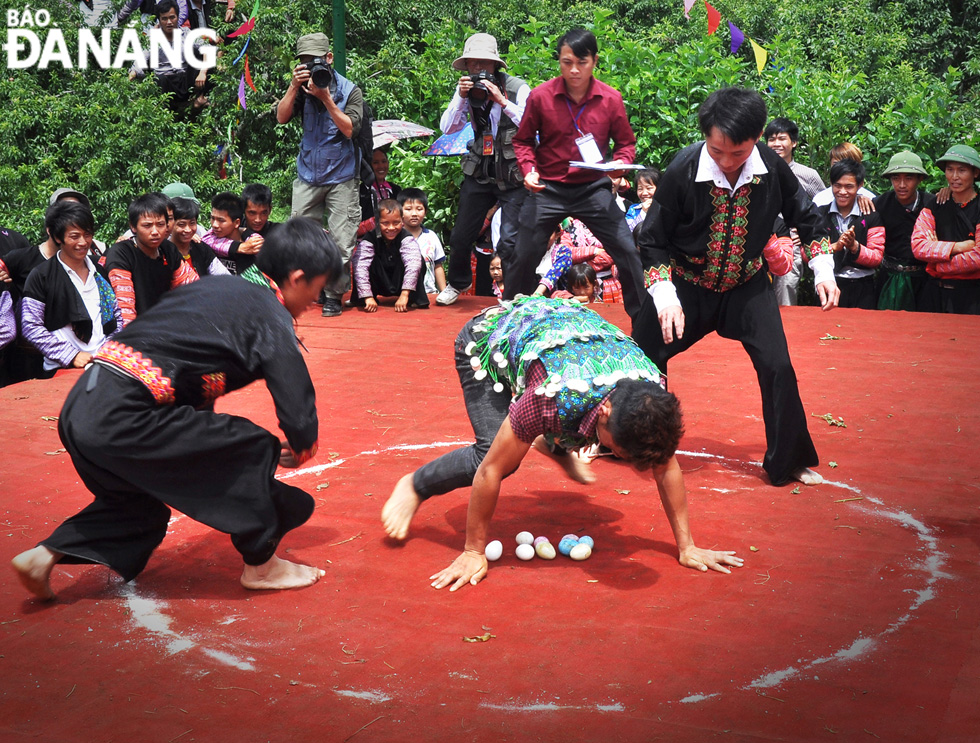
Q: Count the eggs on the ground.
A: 9